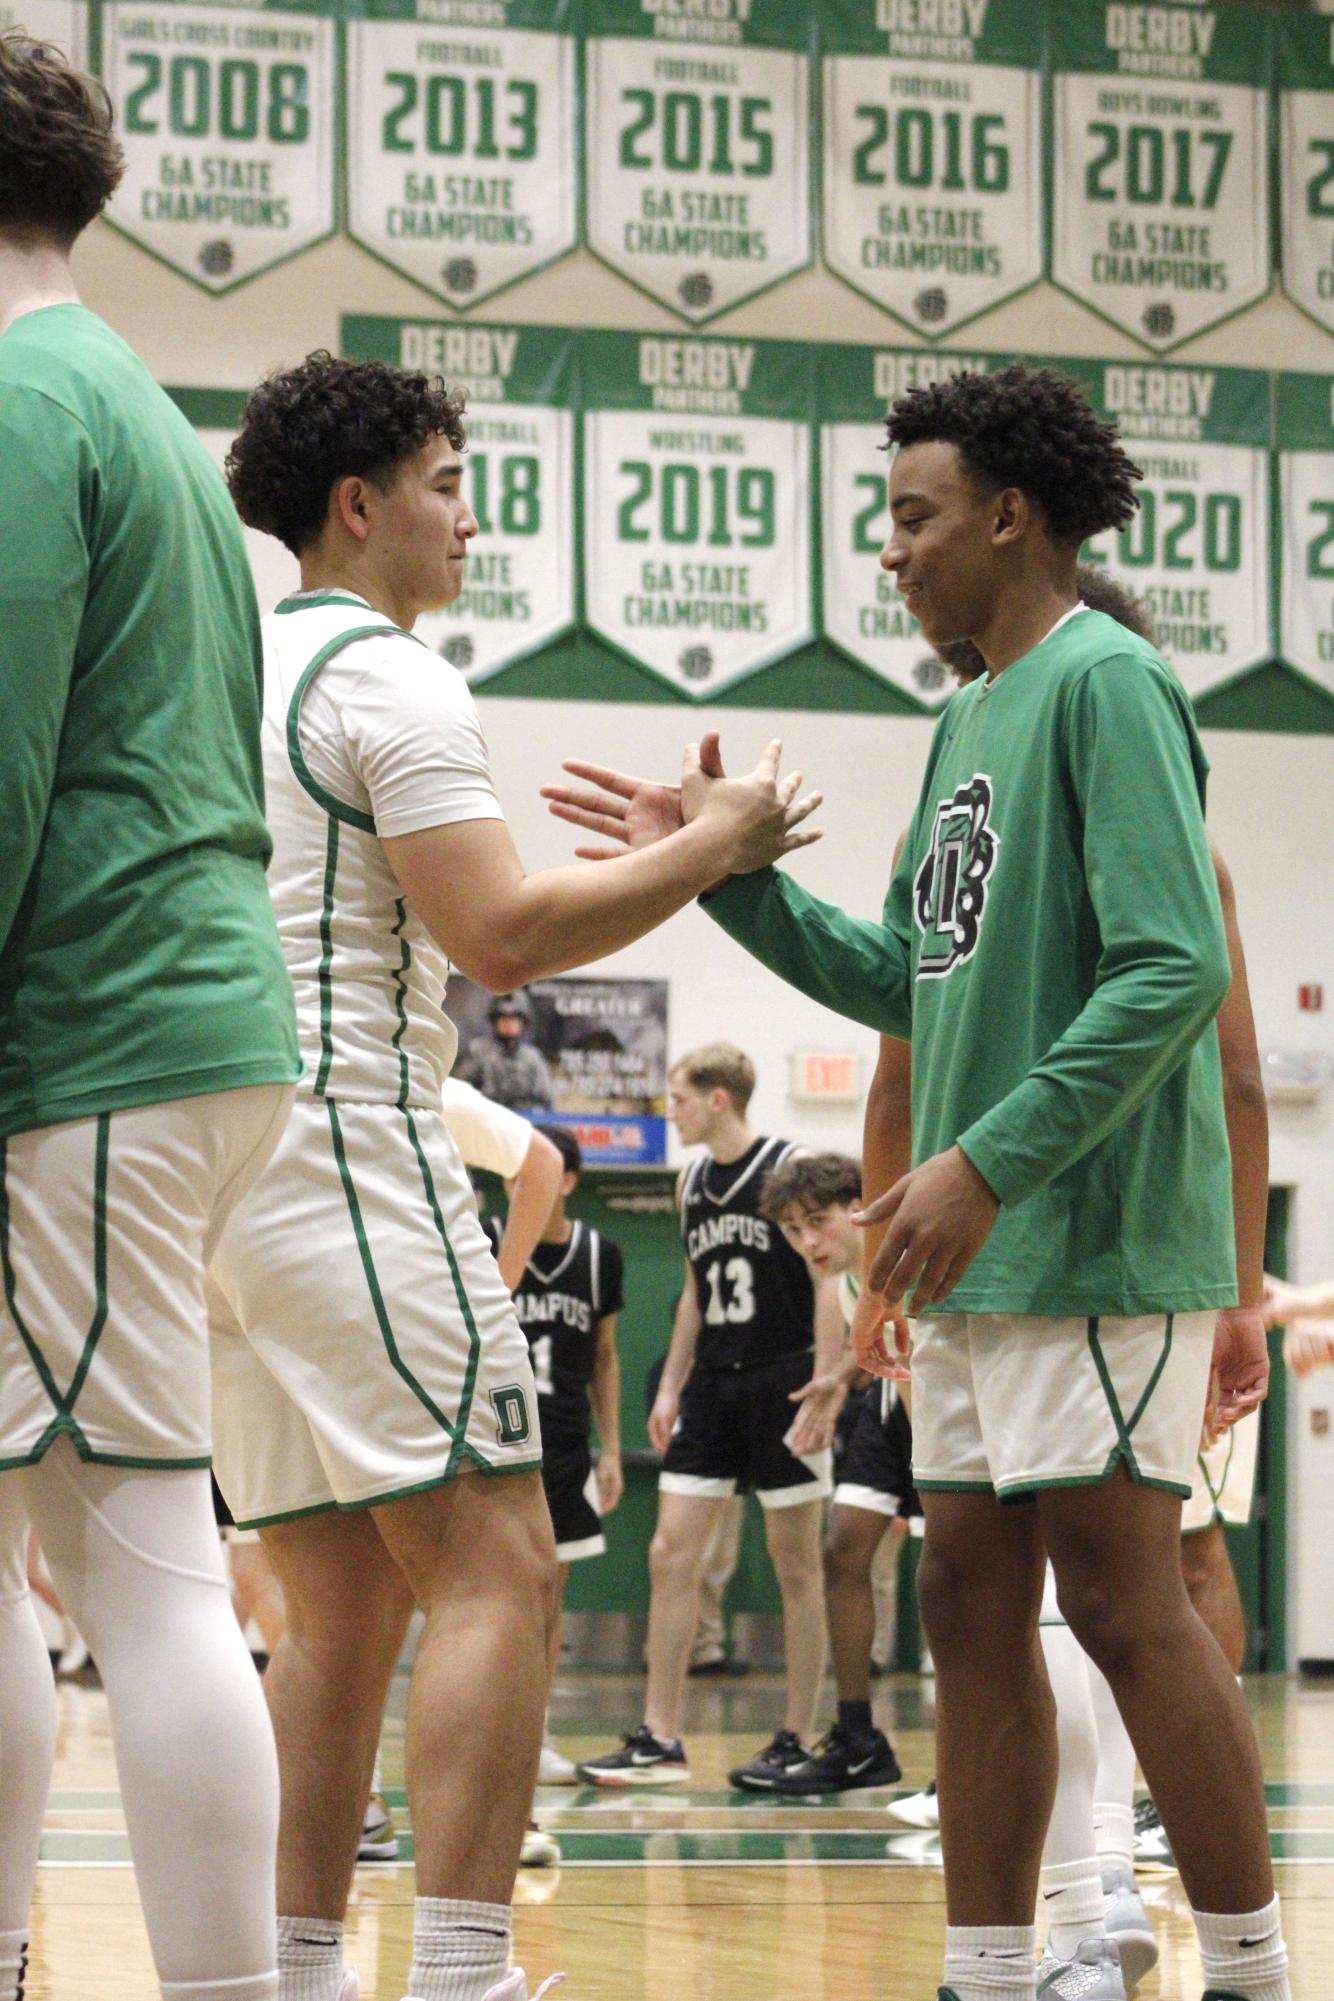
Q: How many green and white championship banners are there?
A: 12